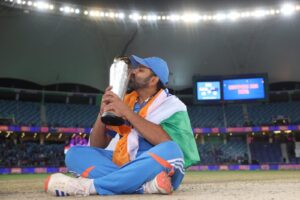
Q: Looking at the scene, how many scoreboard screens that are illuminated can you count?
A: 2